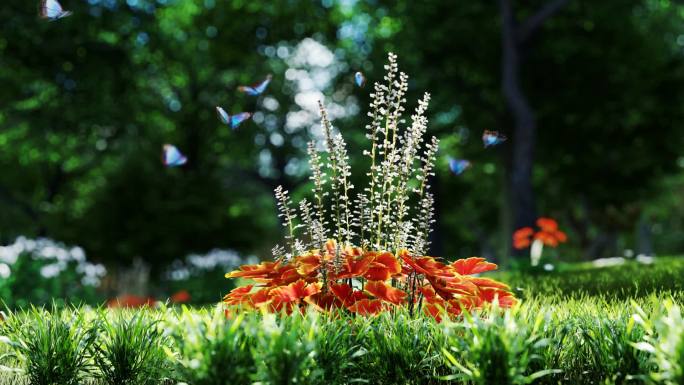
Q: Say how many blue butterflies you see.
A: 7